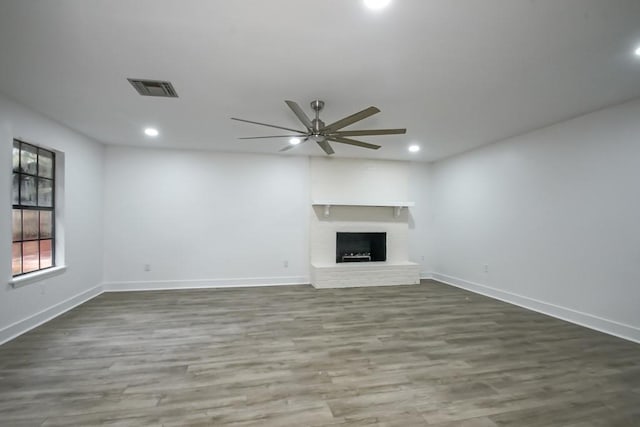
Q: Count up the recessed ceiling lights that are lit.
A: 5